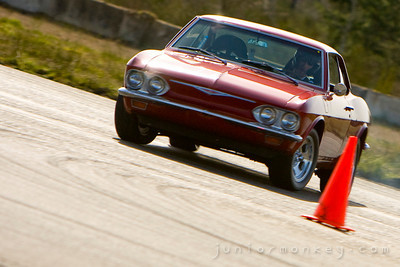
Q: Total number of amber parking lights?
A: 2